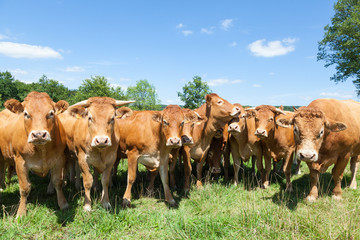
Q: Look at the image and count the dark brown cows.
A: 0